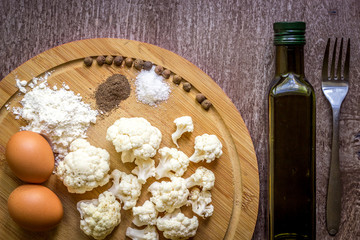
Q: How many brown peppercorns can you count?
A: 13